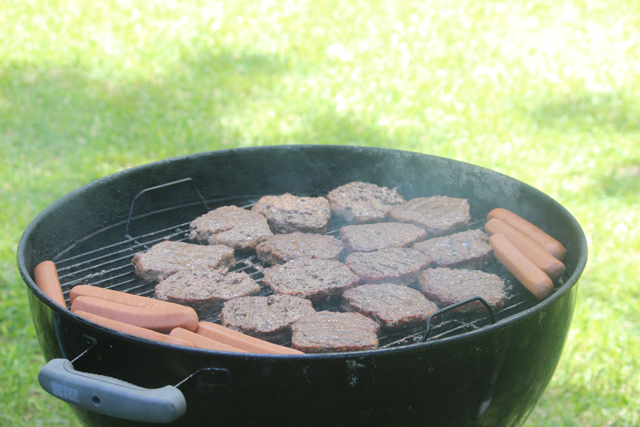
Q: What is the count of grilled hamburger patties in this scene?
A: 15